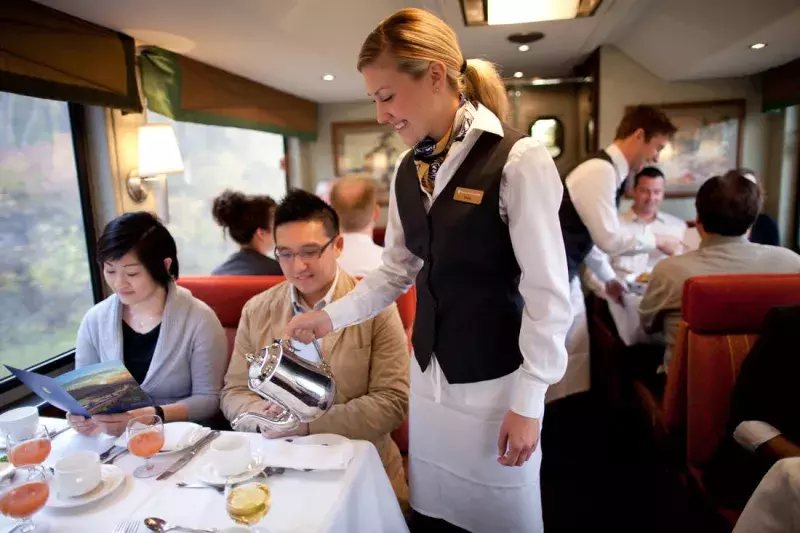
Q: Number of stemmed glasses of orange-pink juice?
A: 3